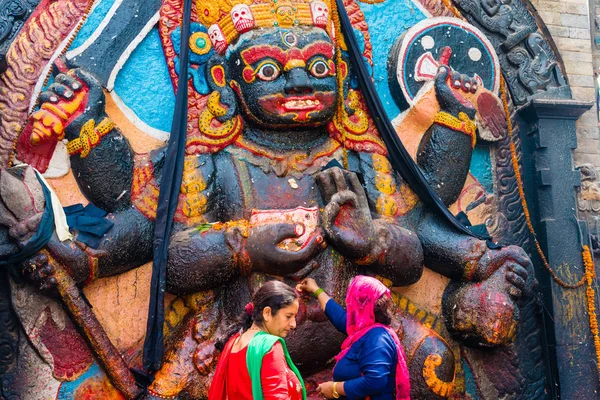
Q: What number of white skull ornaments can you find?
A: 3